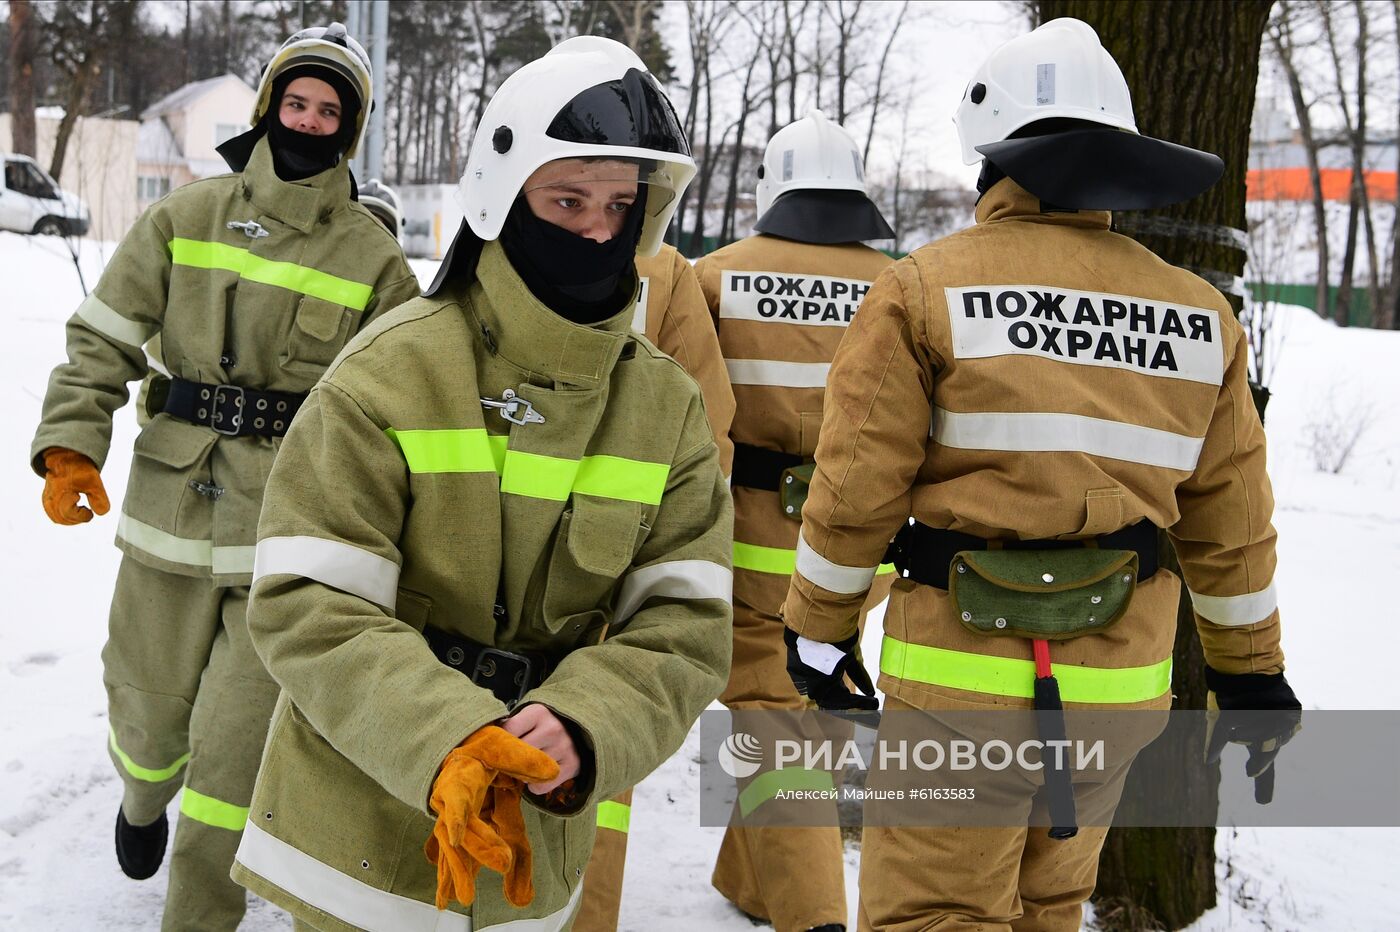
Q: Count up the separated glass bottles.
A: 0